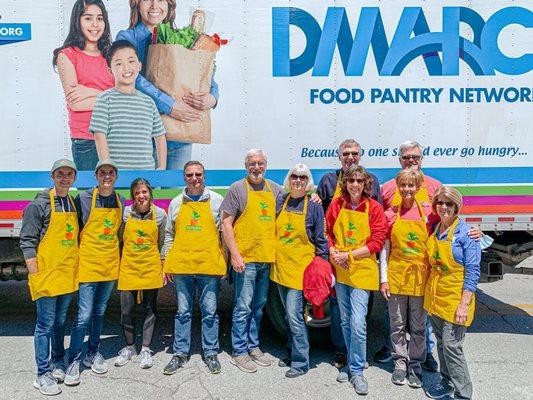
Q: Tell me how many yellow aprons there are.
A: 11